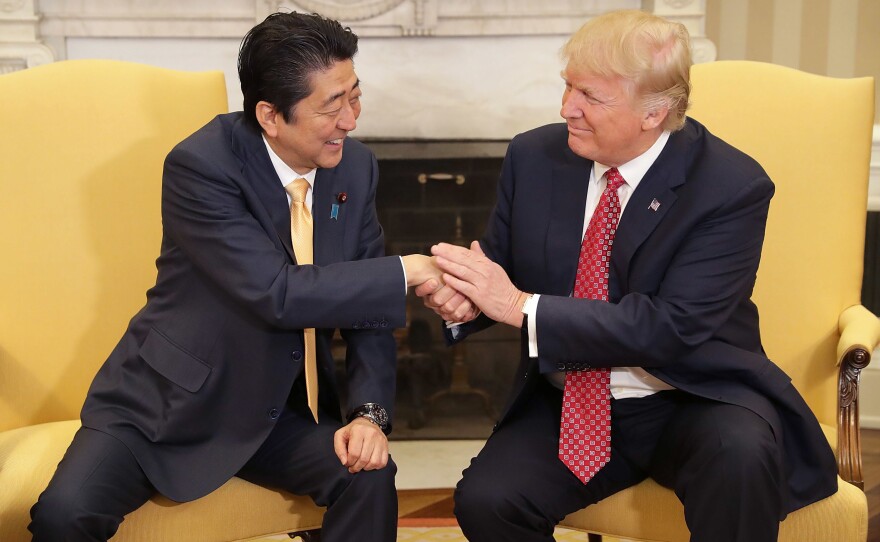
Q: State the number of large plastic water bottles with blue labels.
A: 0